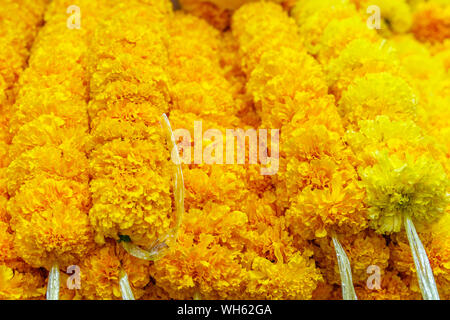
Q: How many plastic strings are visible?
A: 5